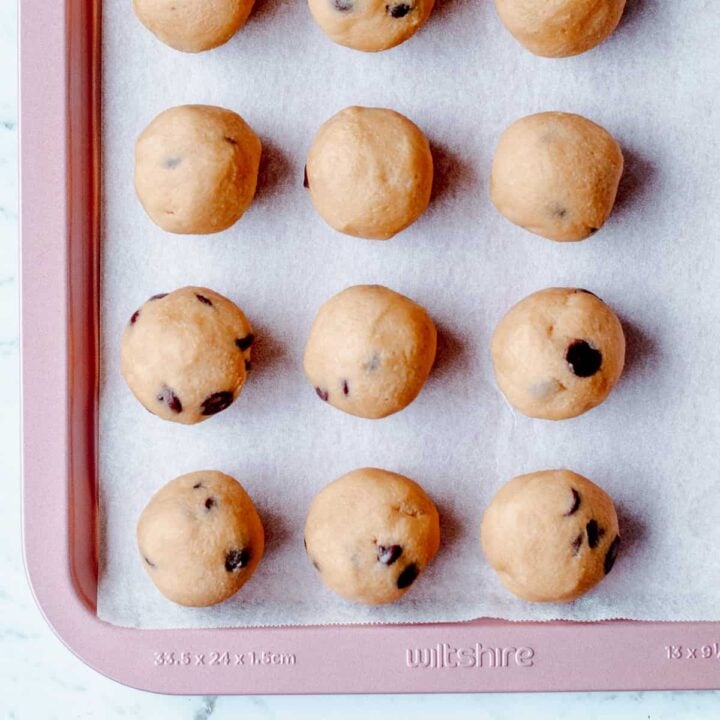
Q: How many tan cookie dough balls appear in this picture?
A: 12